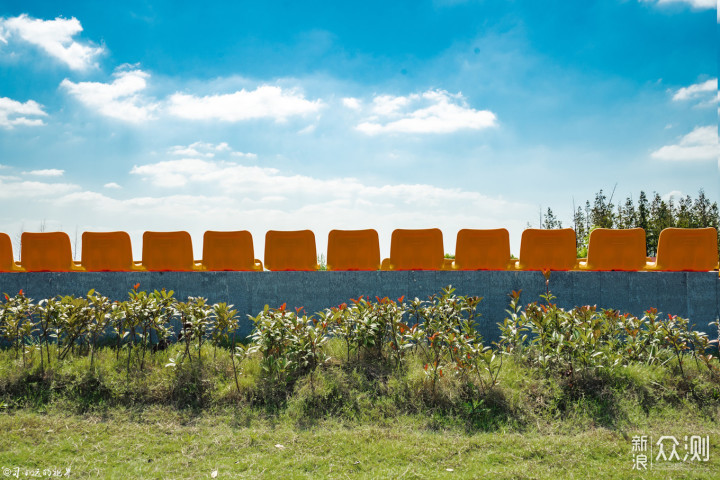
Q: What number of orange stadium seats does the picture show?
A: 12